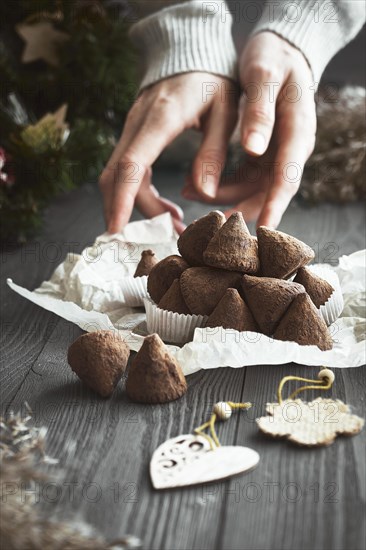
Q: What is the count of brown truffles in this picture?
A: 13